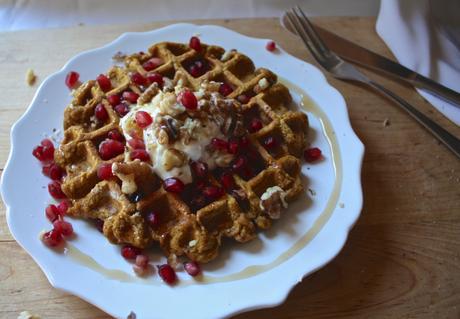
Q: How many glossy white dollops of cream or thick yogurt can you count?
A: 1